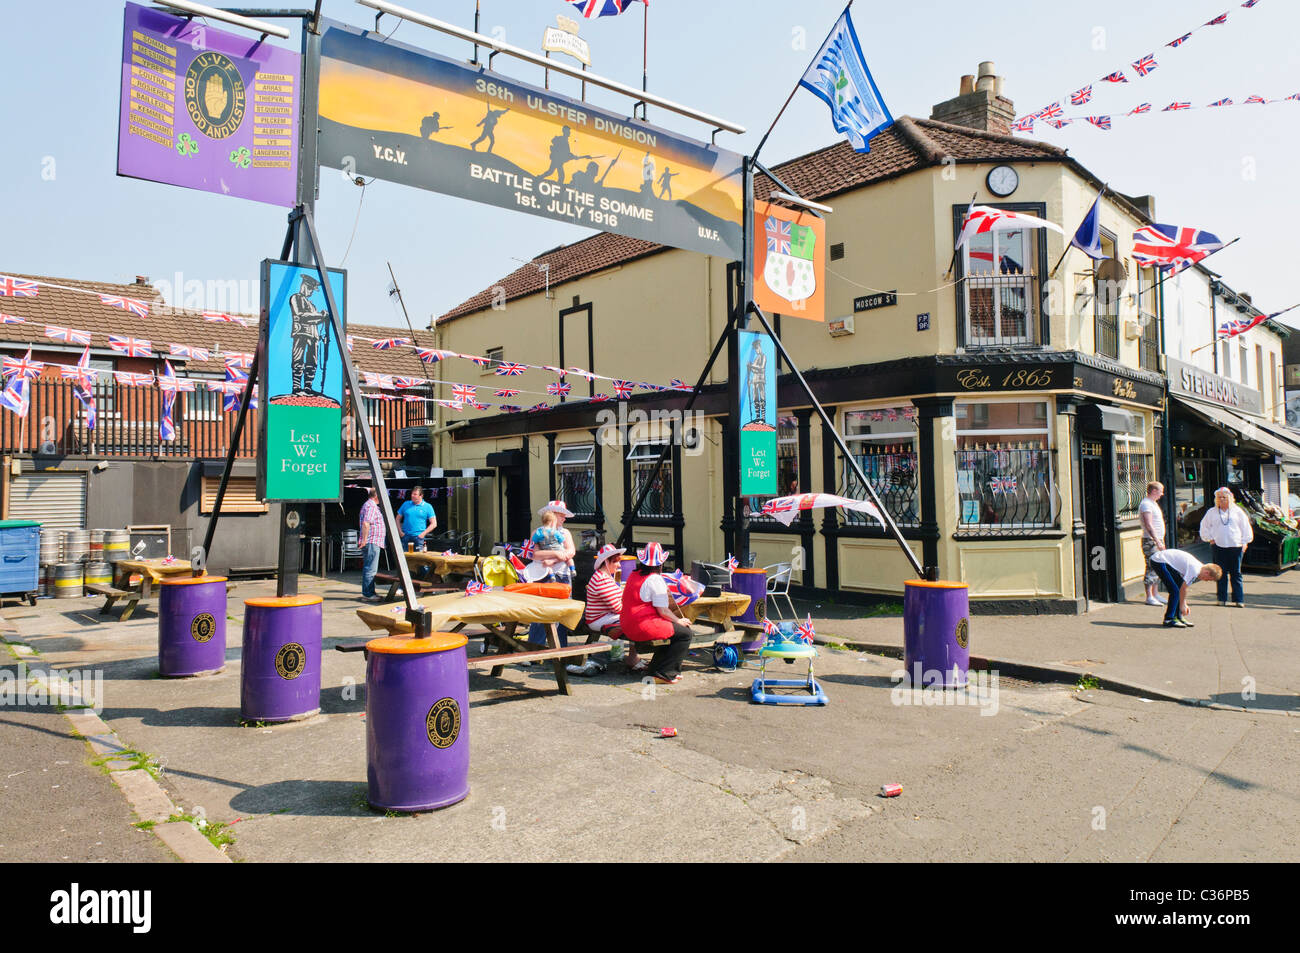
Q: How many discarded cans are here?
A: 2